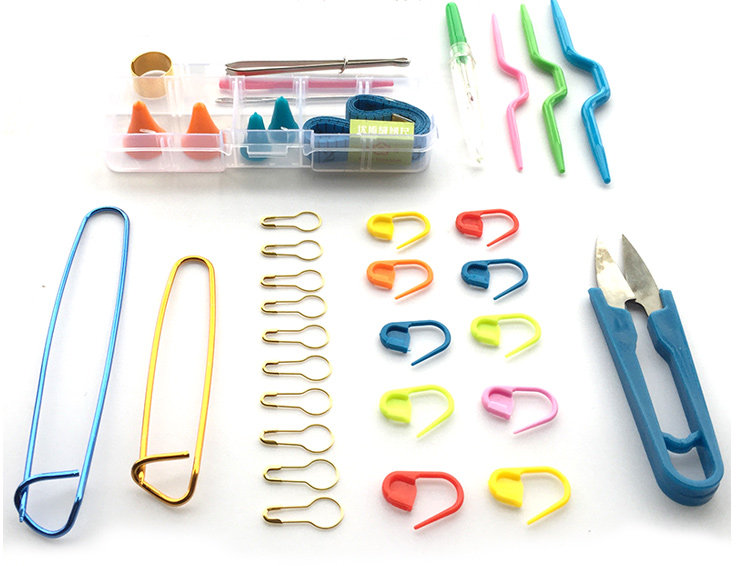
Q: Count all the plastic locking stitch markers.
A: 10